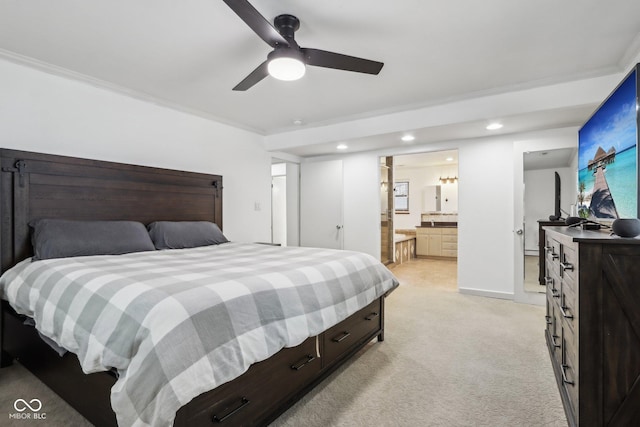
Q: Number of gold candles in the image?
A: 0